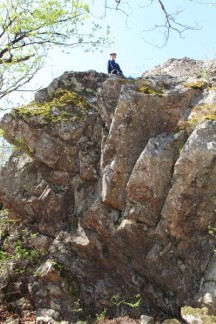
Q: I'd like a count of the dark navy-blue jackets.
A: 1